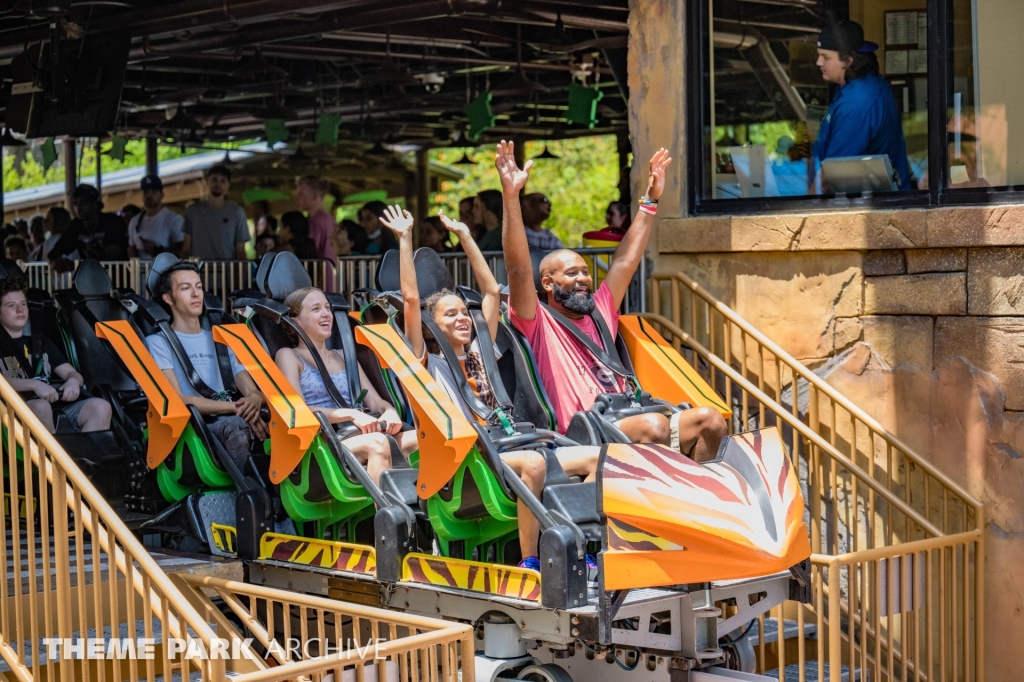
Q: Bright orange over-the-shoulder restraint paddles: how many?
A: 4